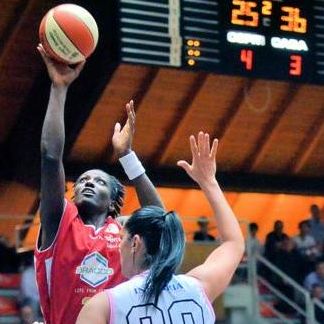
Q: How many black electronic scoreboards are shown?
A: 1